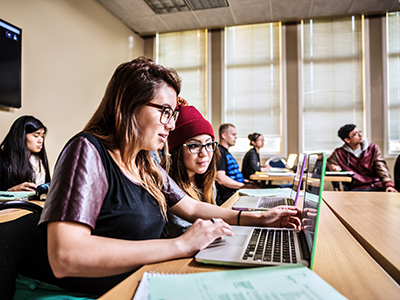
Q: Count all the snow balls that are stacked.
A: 0